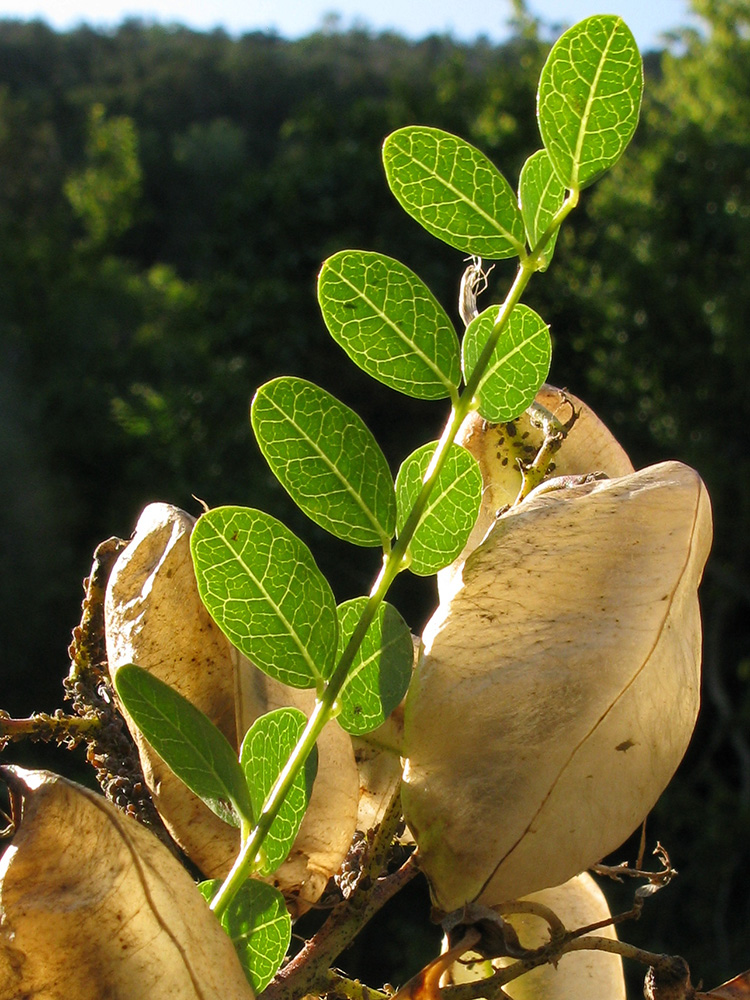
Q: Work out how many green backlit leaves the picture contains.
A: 12